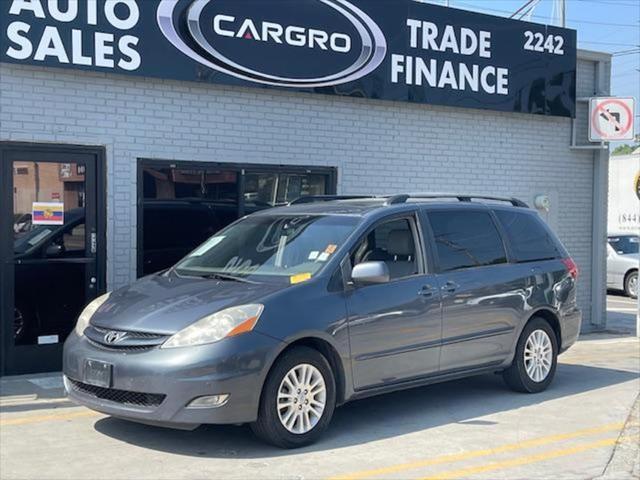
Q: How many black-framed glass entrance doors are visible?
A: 1